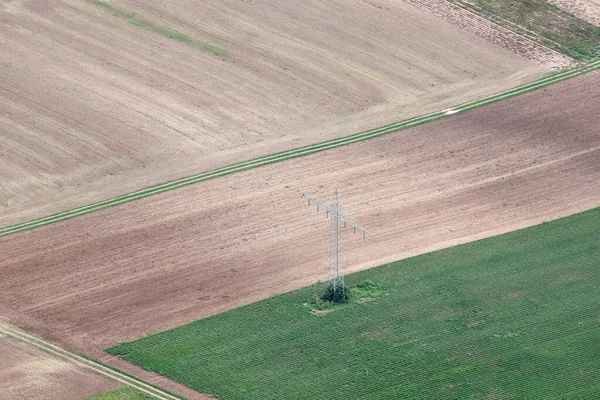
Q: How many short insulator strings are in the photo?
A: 6